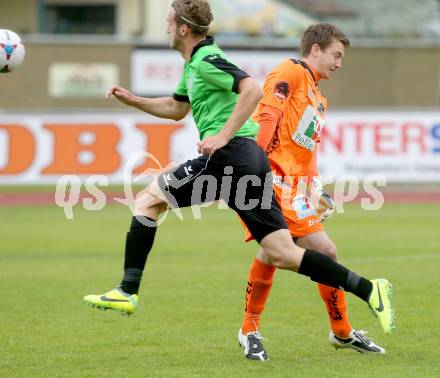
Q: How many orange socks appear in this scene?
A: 2